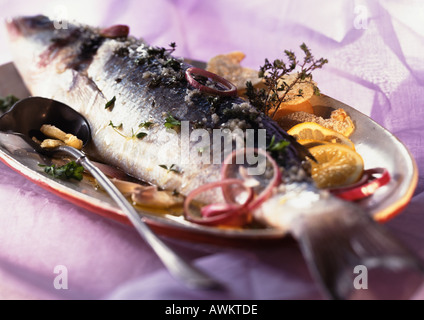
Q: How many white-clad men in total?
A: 0